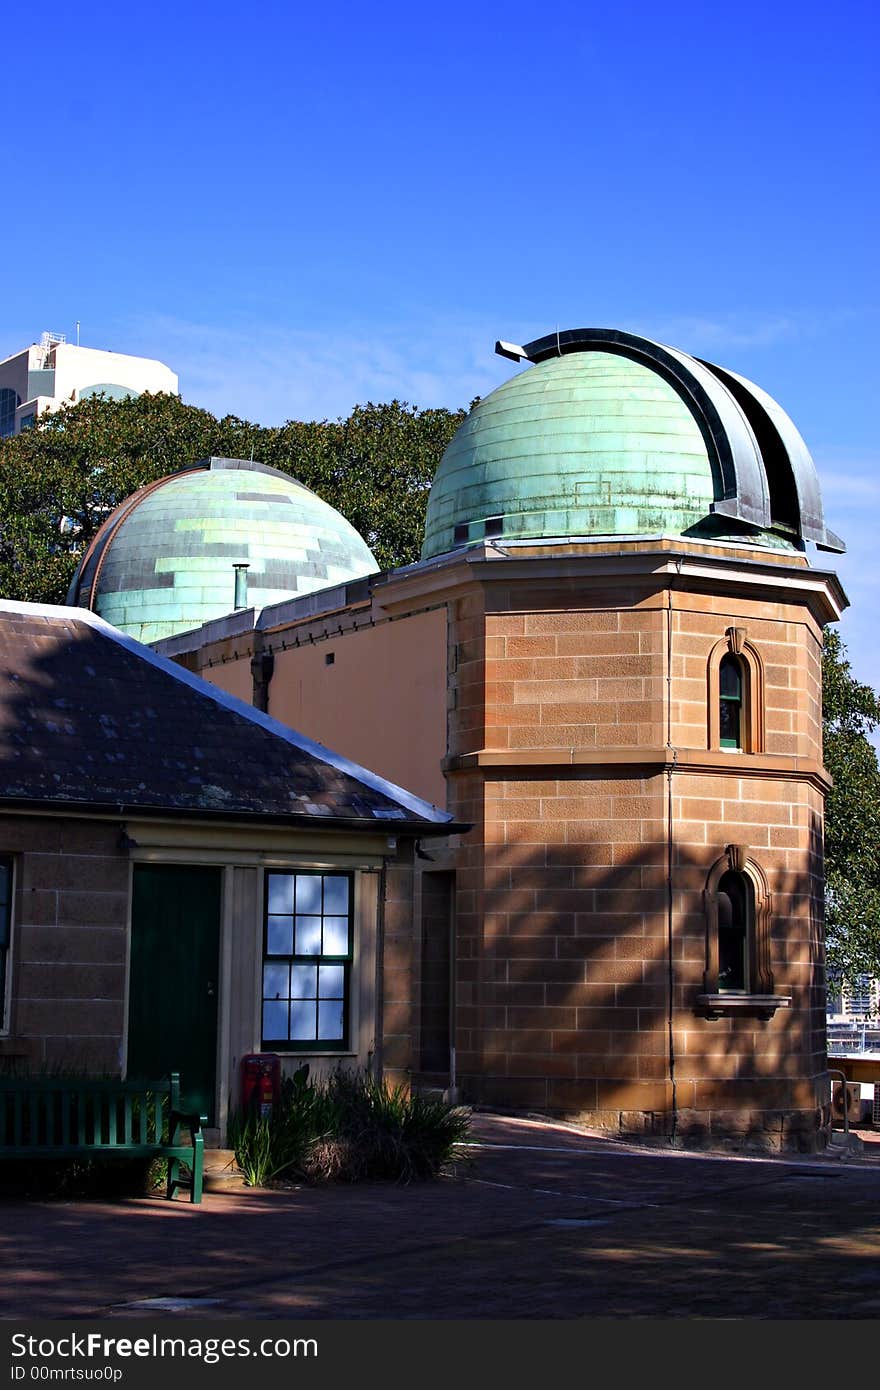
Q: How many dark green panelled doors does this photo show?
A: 1